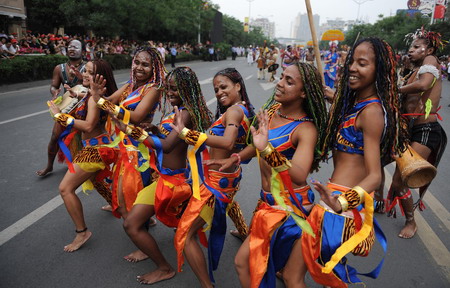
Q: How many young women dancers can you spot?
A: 6